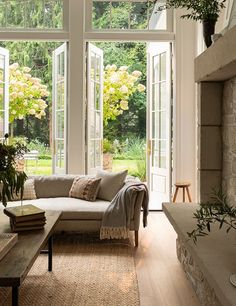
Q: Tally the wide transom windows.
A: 2